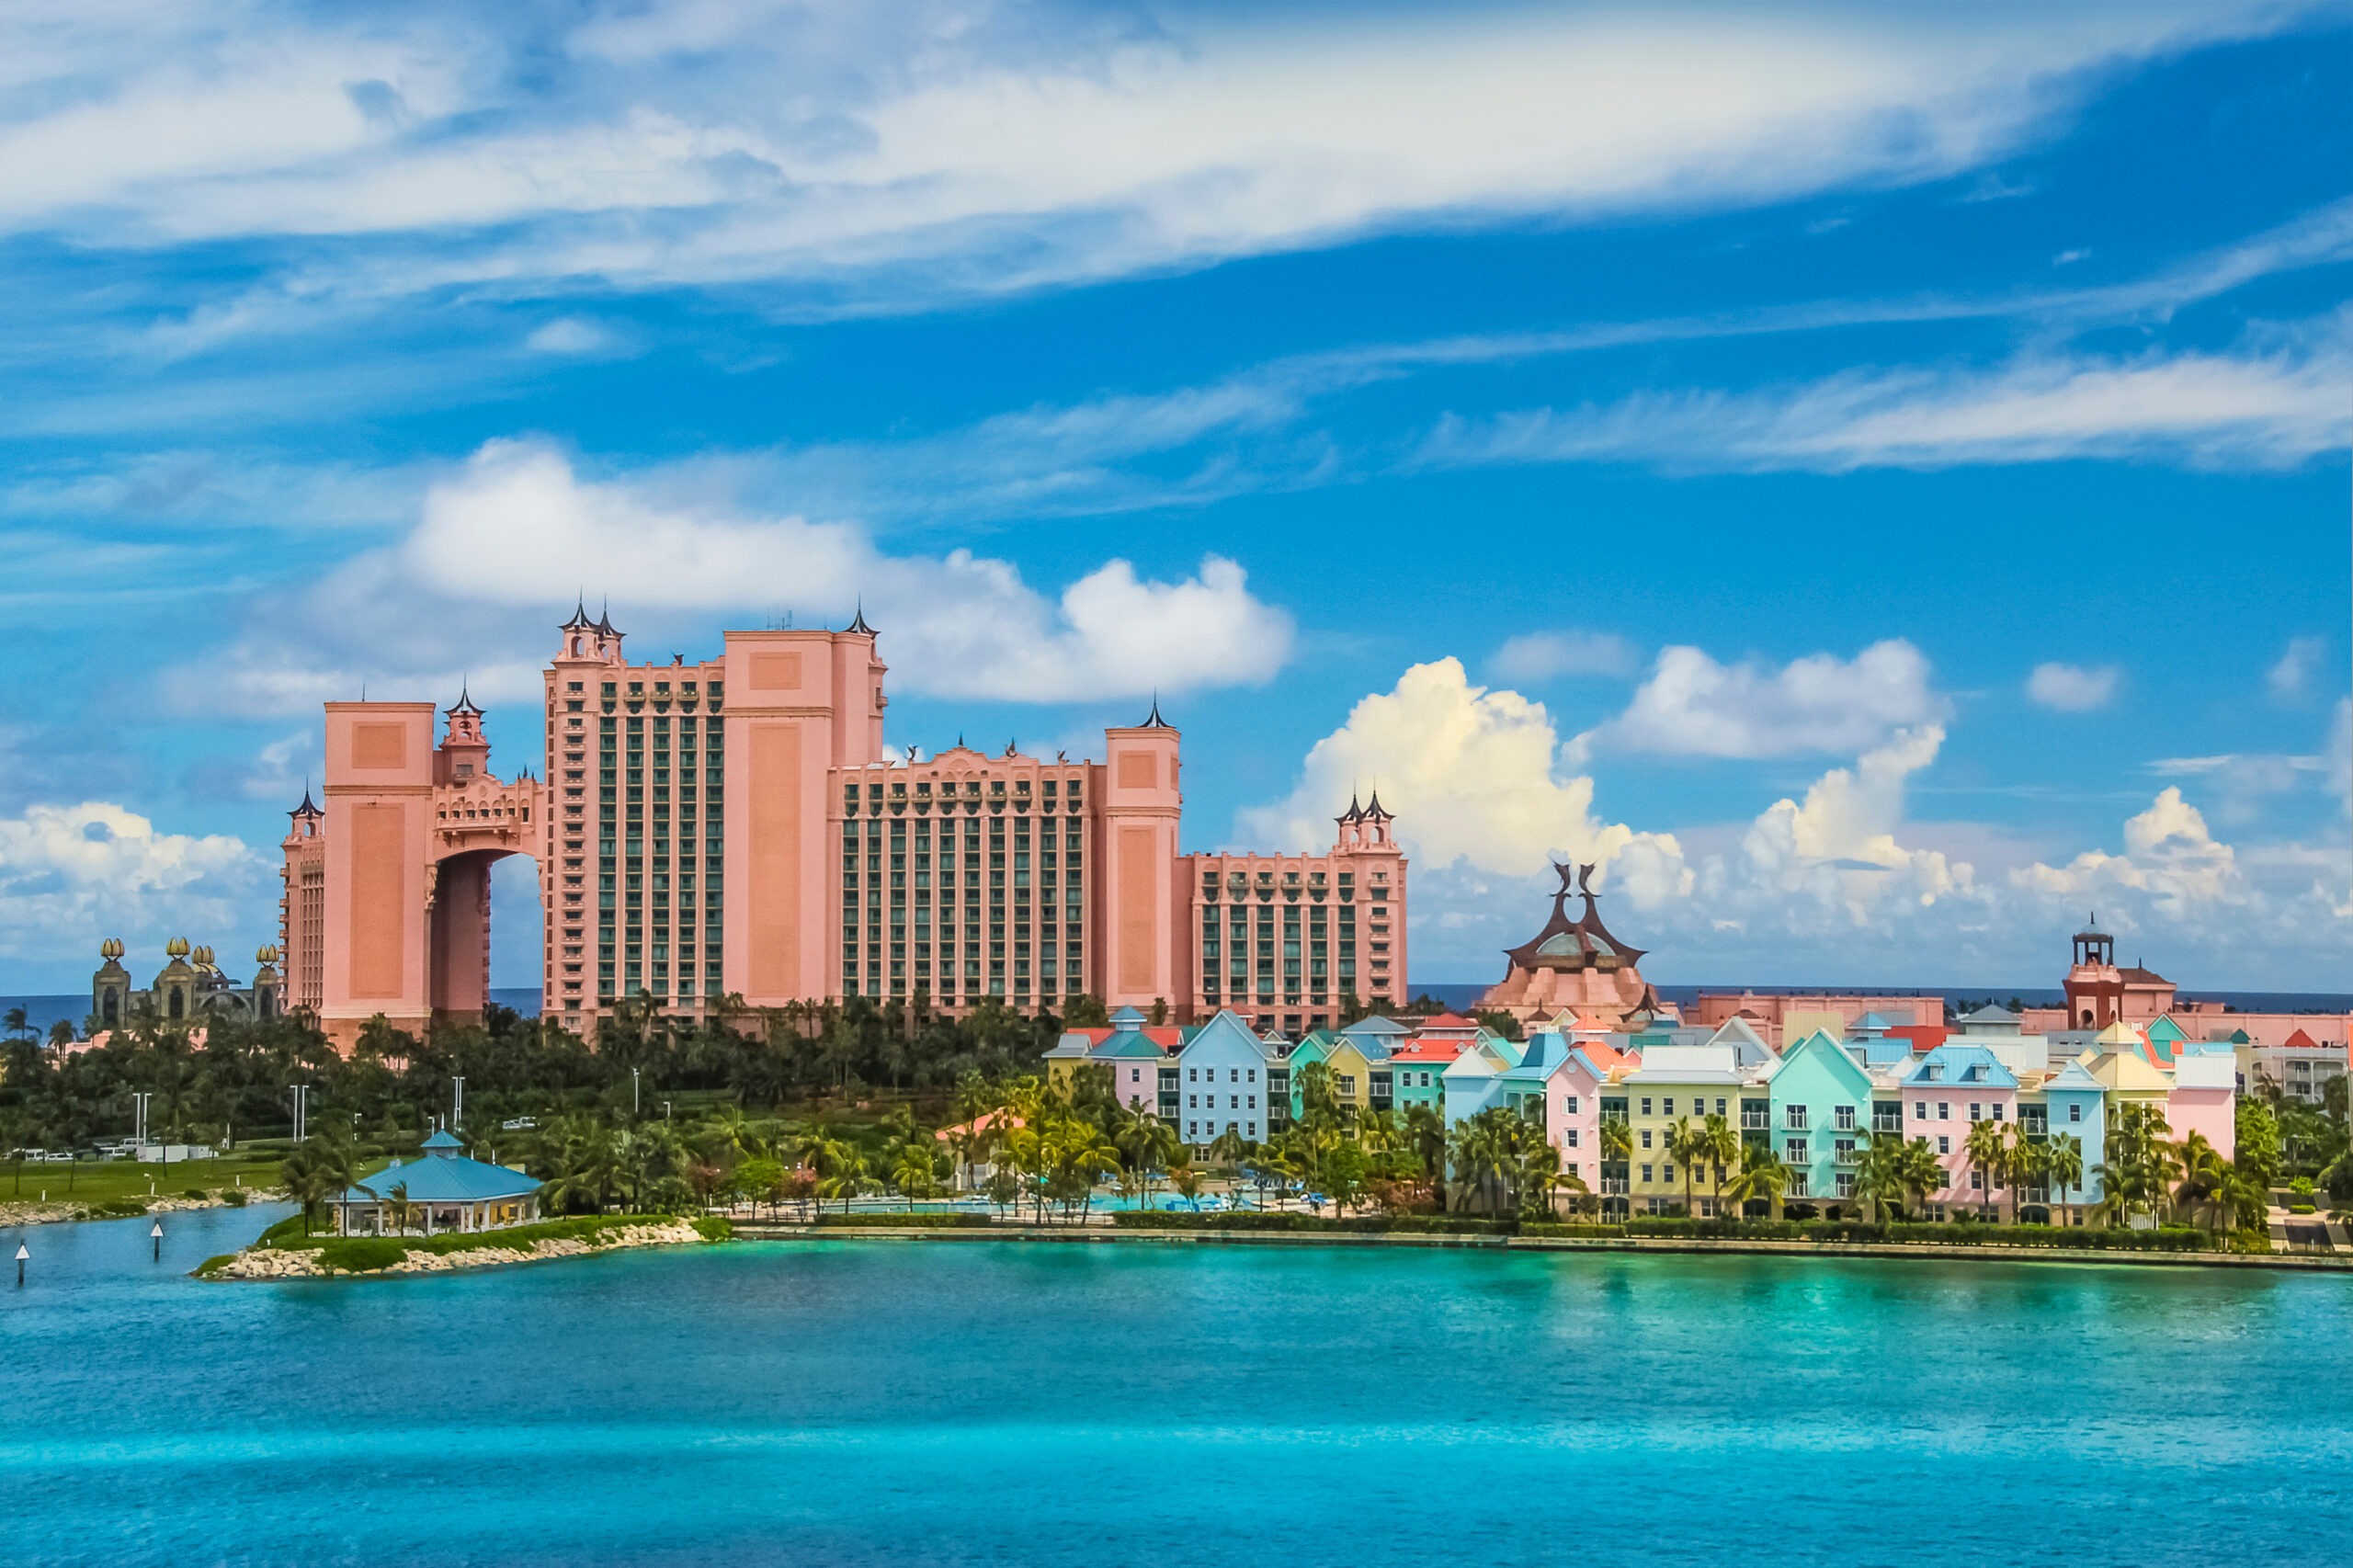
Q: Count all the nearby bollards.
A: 2